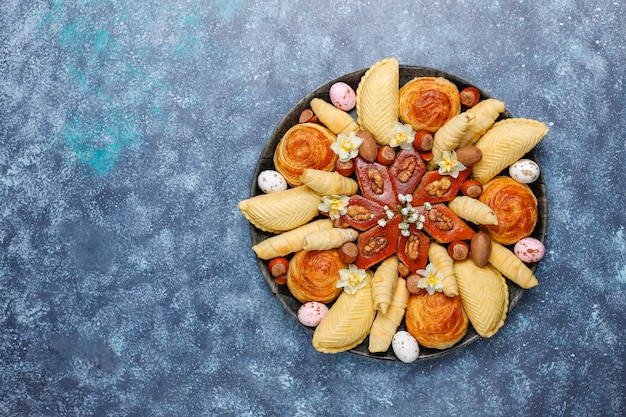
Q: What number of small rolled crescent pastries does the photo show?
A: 11